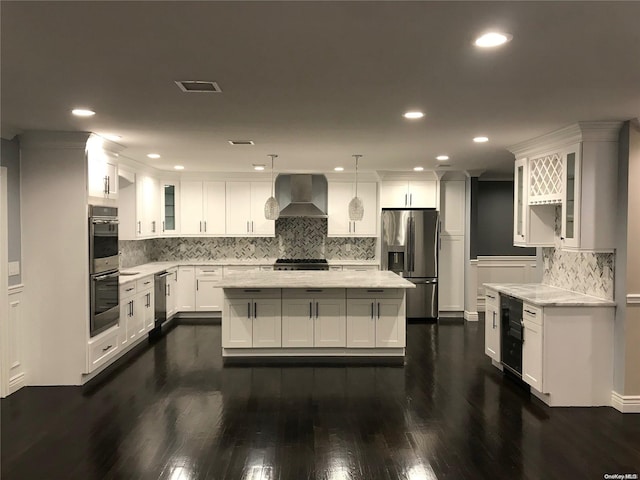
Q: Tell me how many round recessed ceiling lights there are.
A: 11